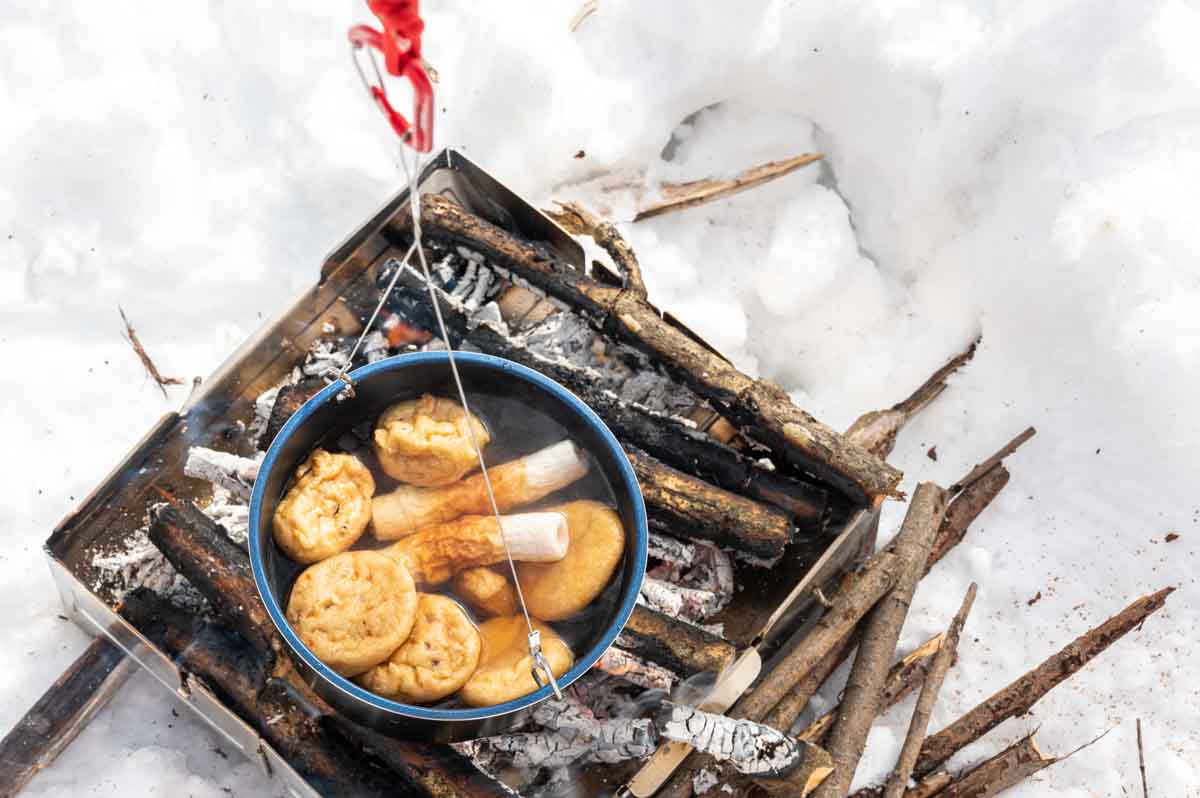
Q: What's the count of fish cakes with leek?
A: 2